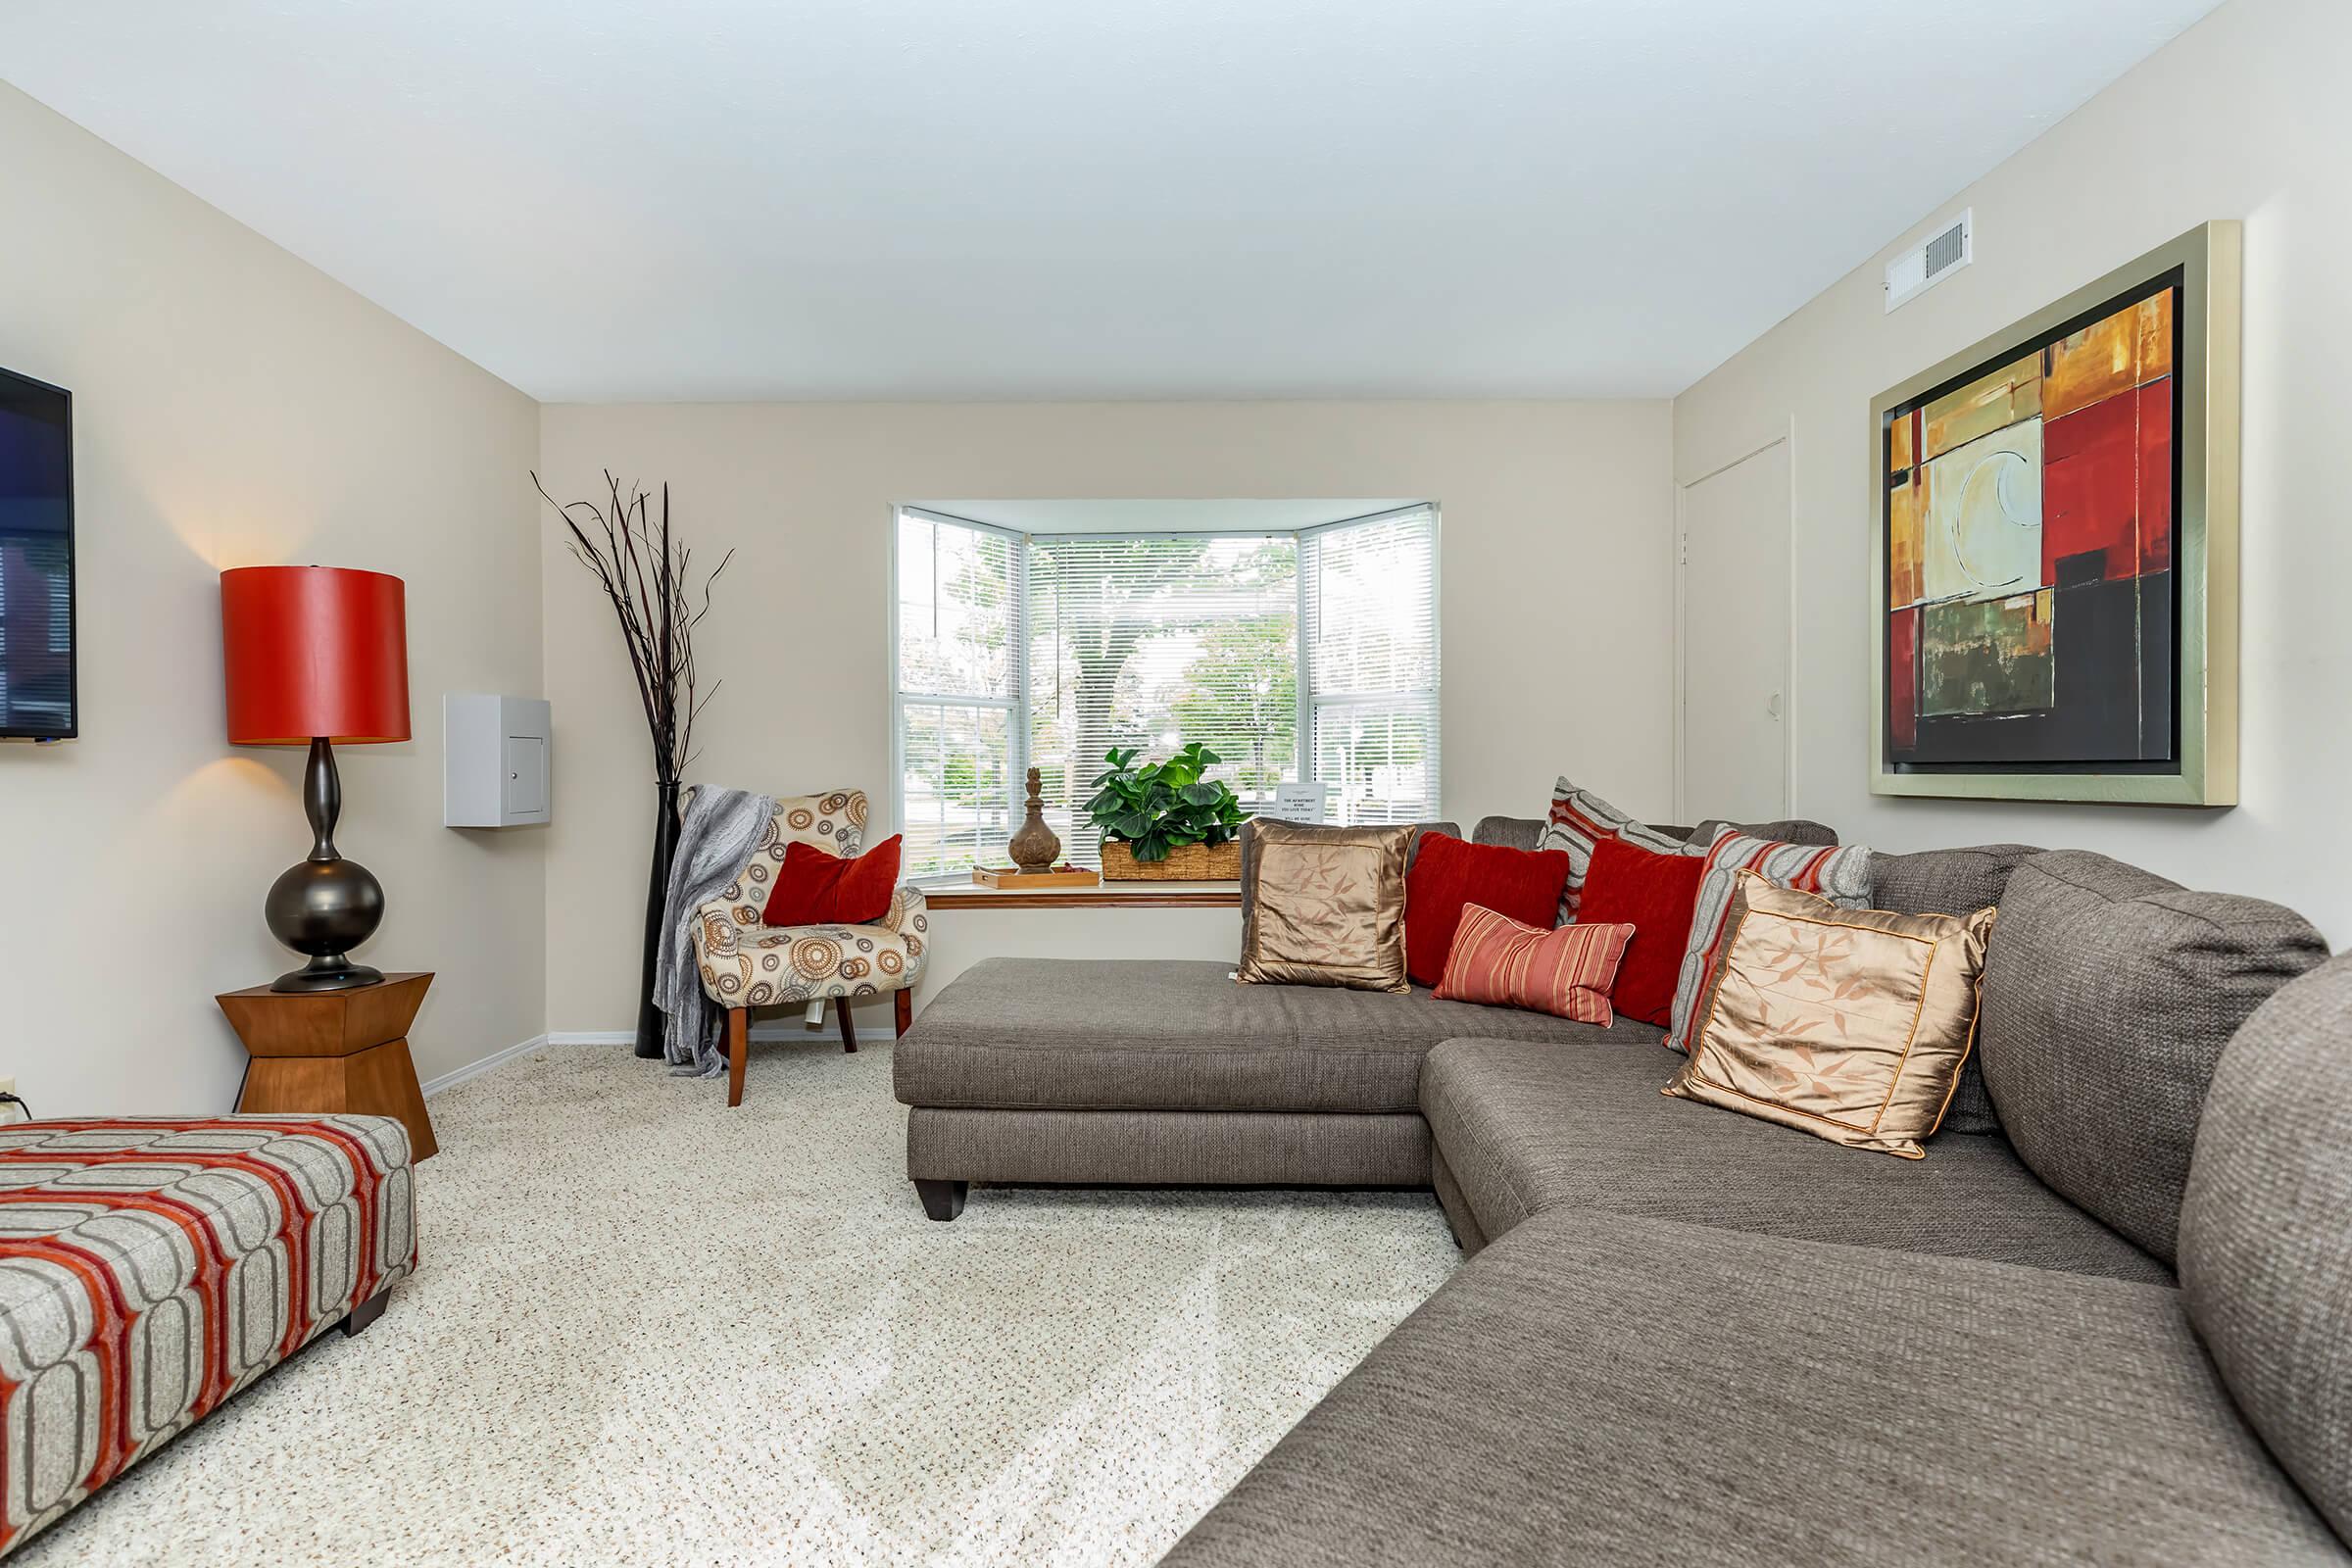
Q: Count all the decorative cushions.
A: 8